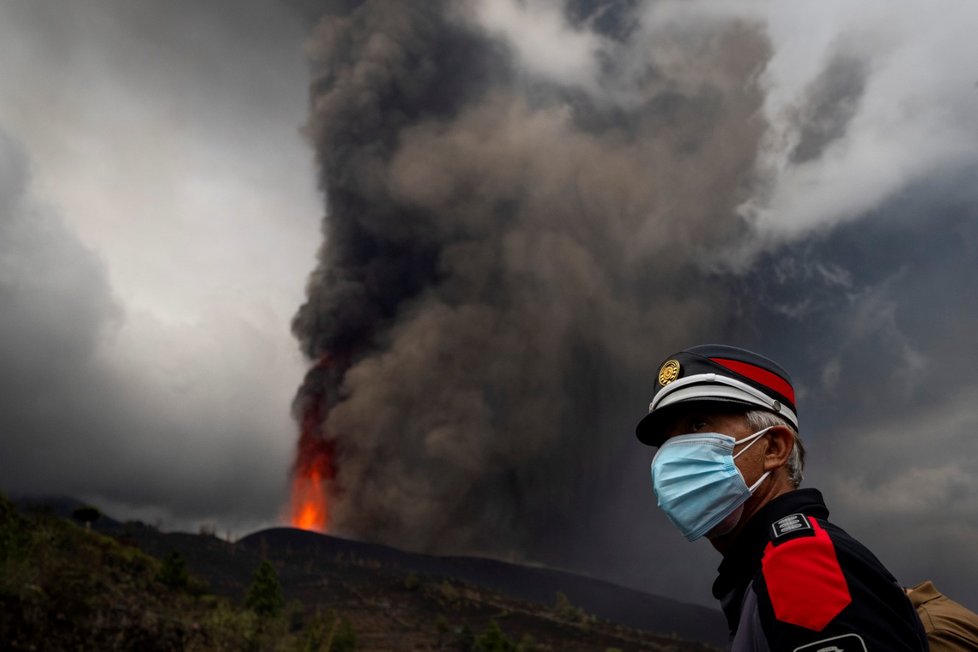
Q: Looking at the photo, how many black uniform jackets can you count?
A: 1